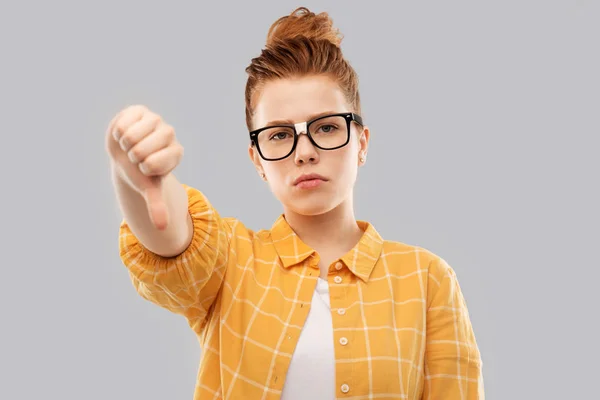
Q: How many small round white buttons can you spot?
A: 5